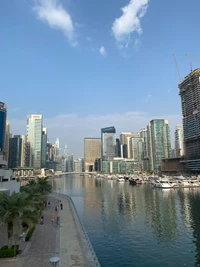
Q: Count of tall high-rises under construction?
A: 1